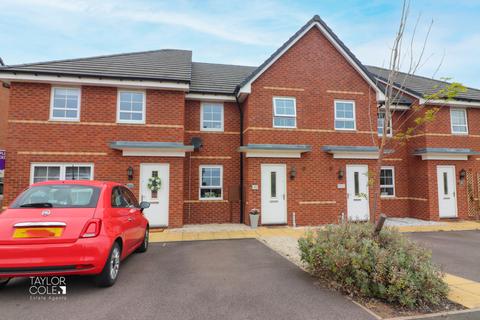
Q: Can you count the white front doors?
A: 4